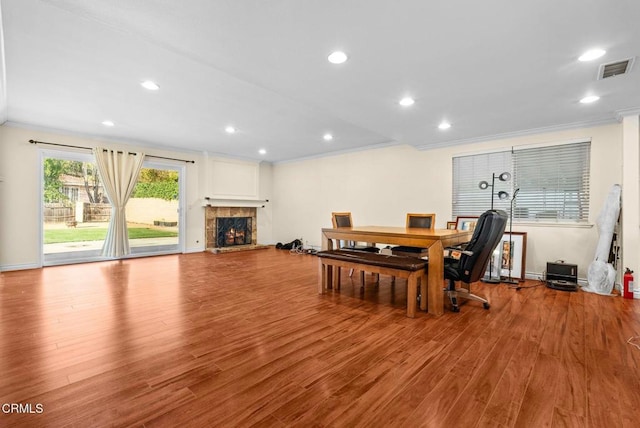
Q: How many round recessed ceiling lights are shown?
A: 10